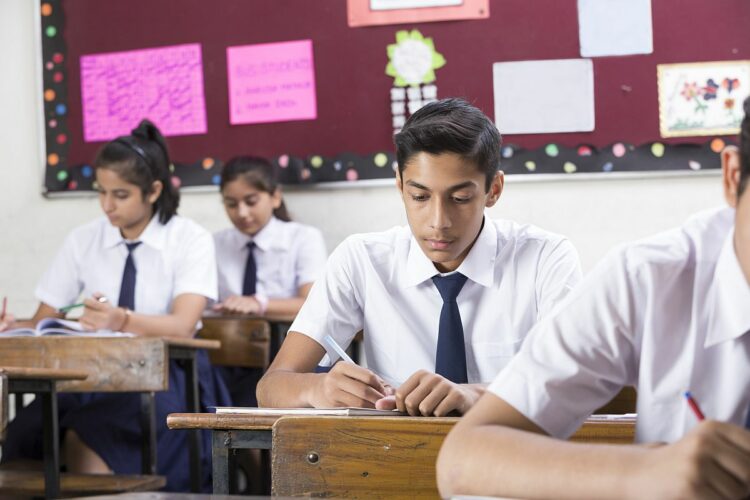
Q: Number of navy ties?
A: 3